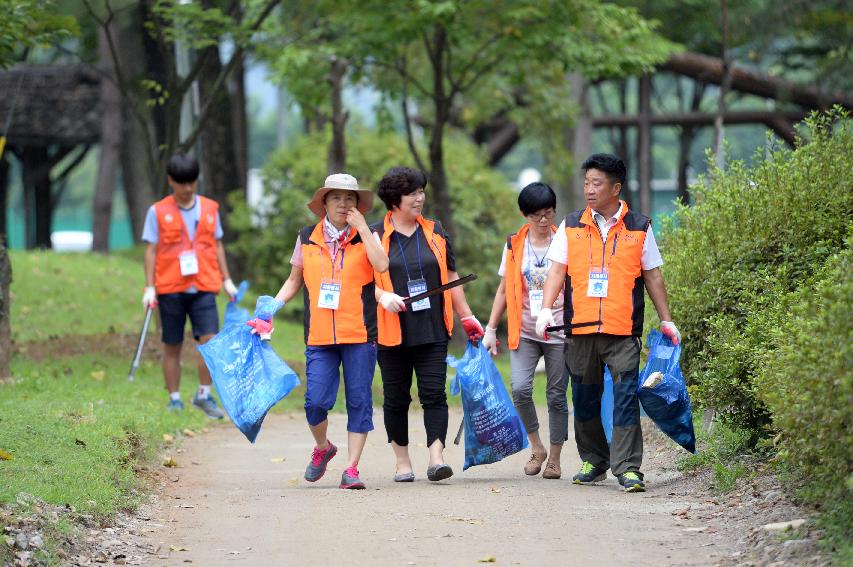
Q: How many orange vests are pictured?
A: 5